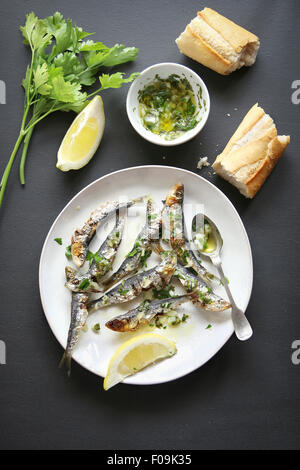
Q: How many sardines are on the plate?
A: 8